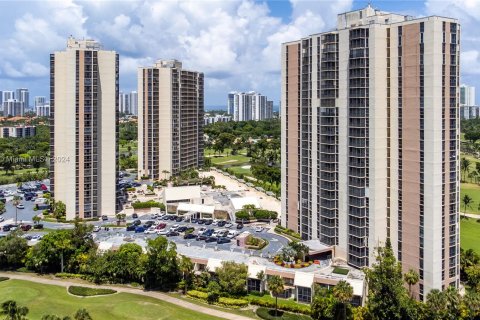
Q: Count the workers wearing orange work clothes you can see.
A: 0